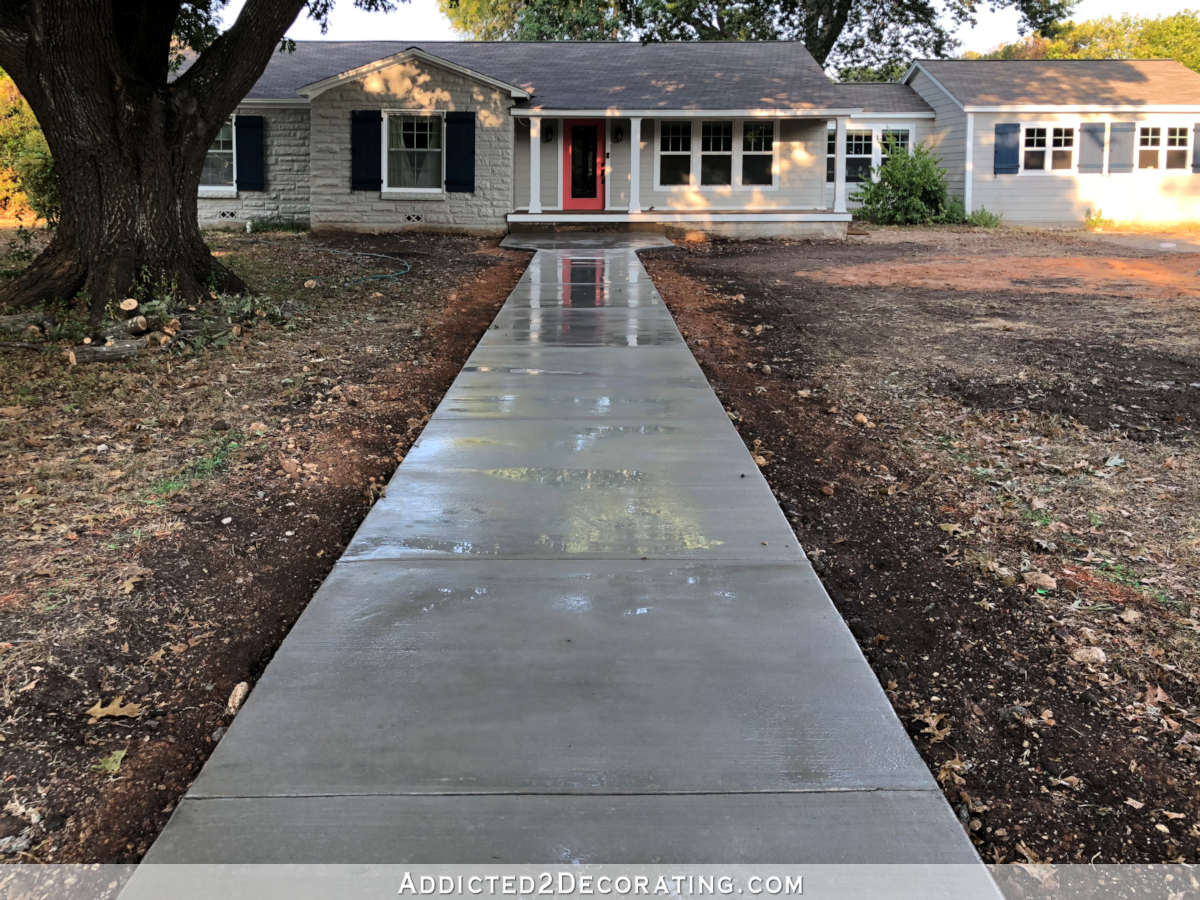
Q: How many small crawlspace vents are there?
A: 2